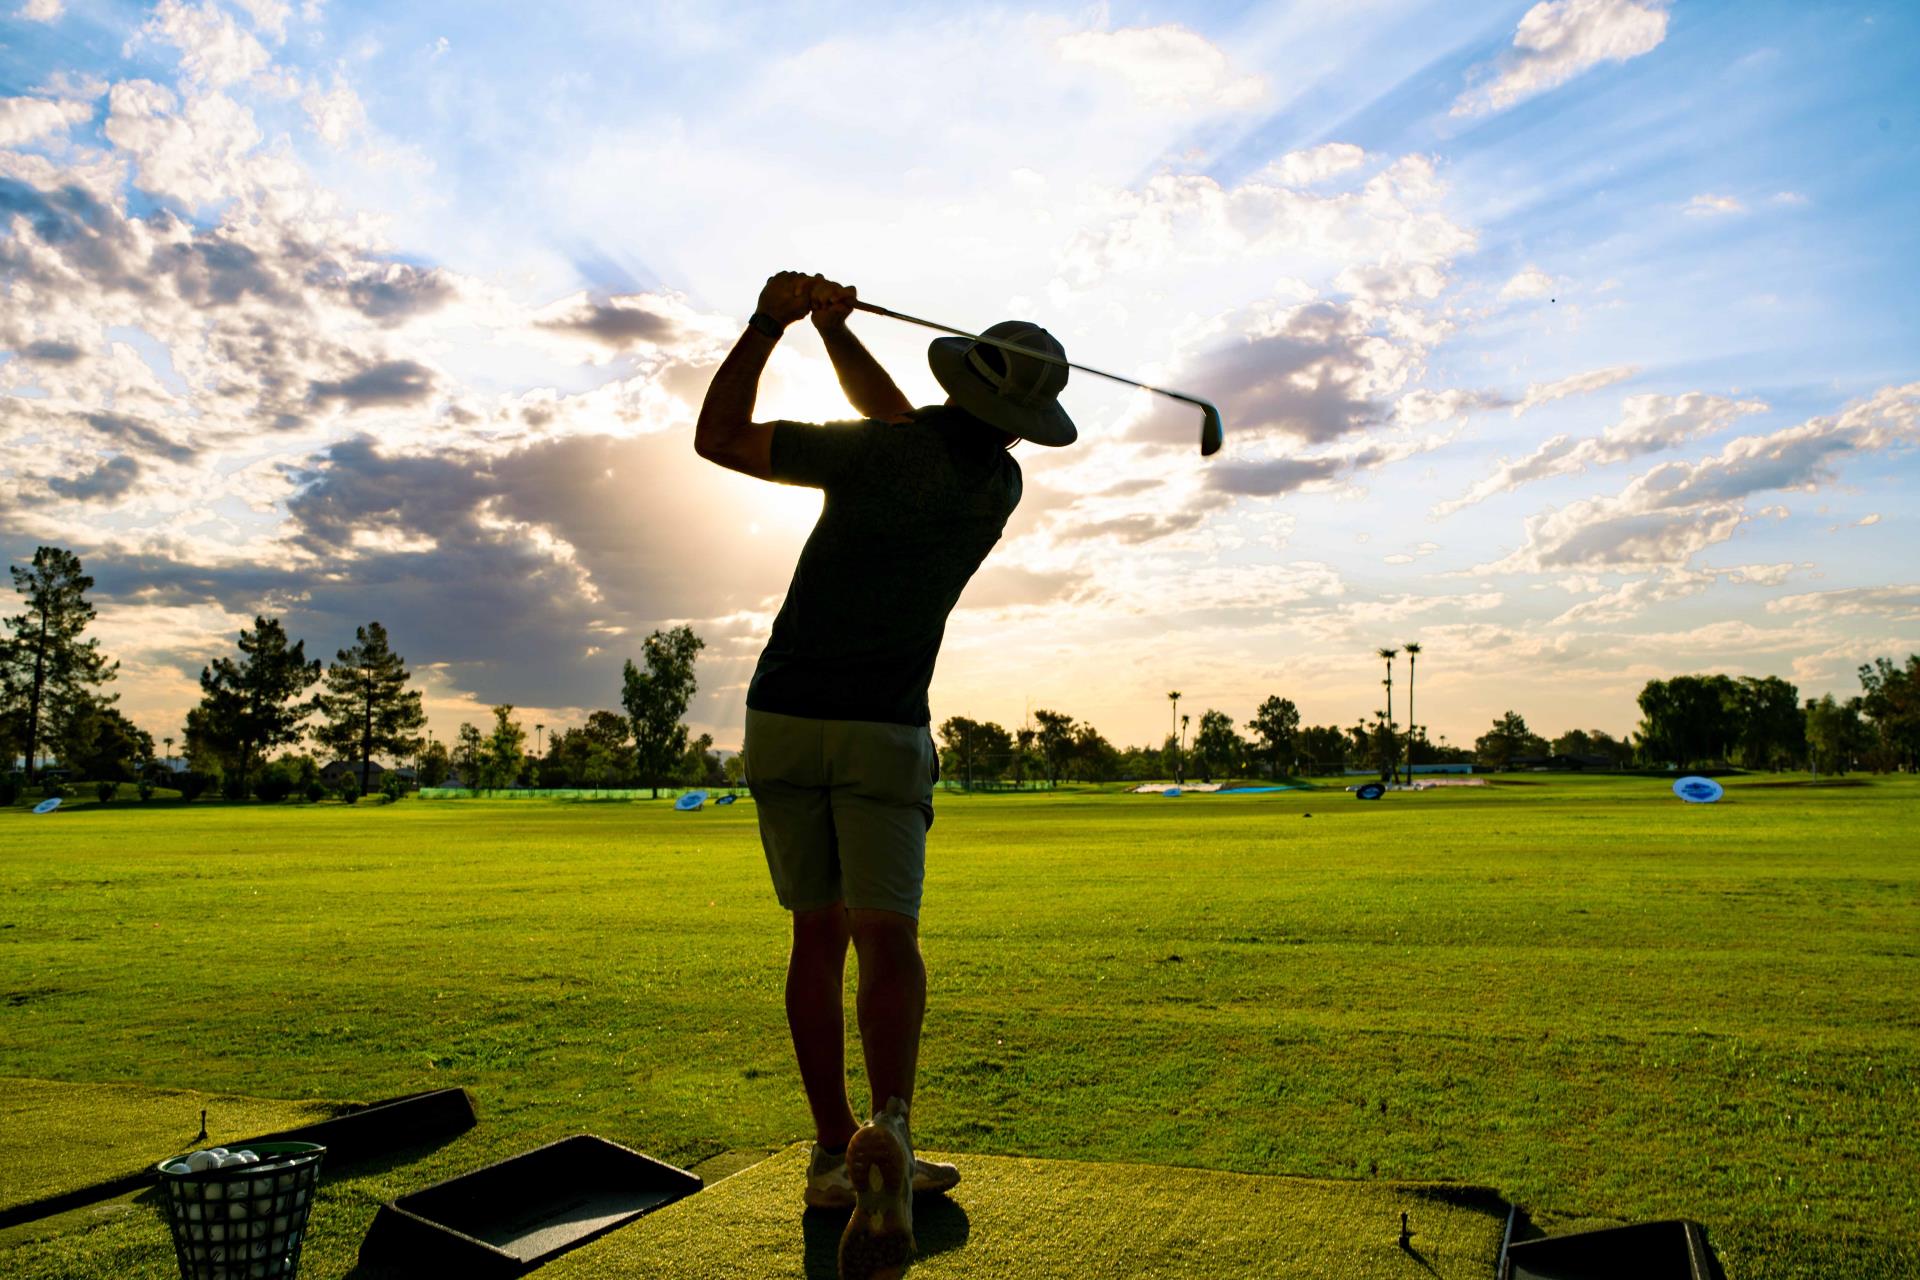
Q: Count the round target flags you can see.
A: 6